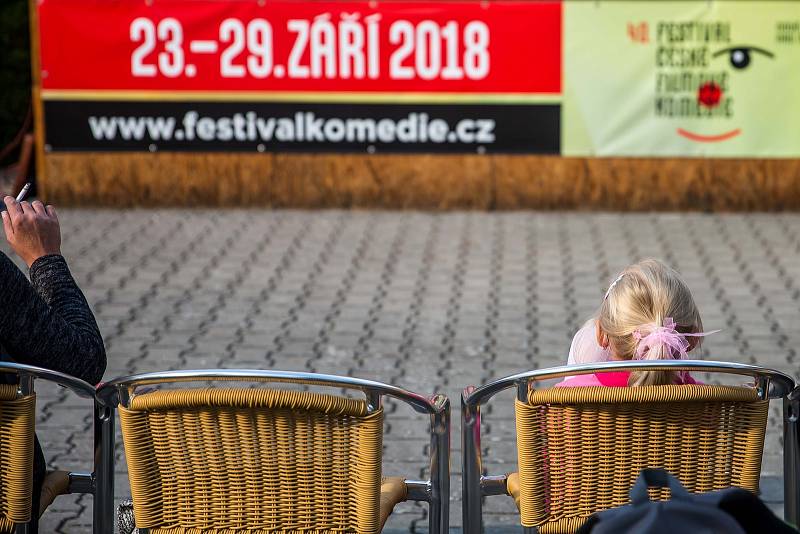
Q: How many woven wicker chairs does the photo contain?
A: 3